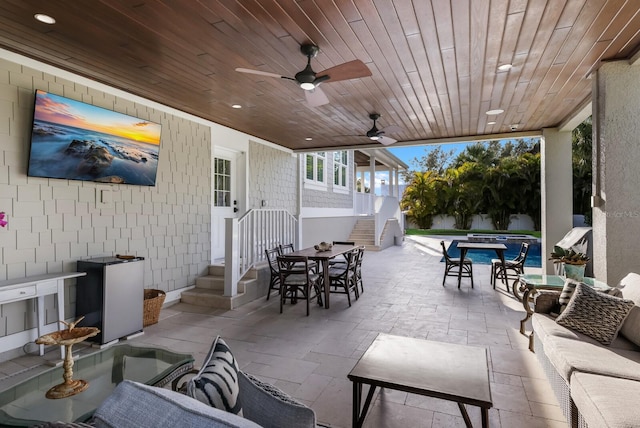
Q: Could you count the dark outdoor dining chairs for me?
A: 8